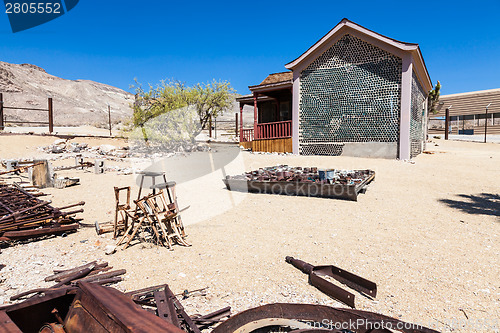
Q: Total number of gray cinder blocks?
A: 3